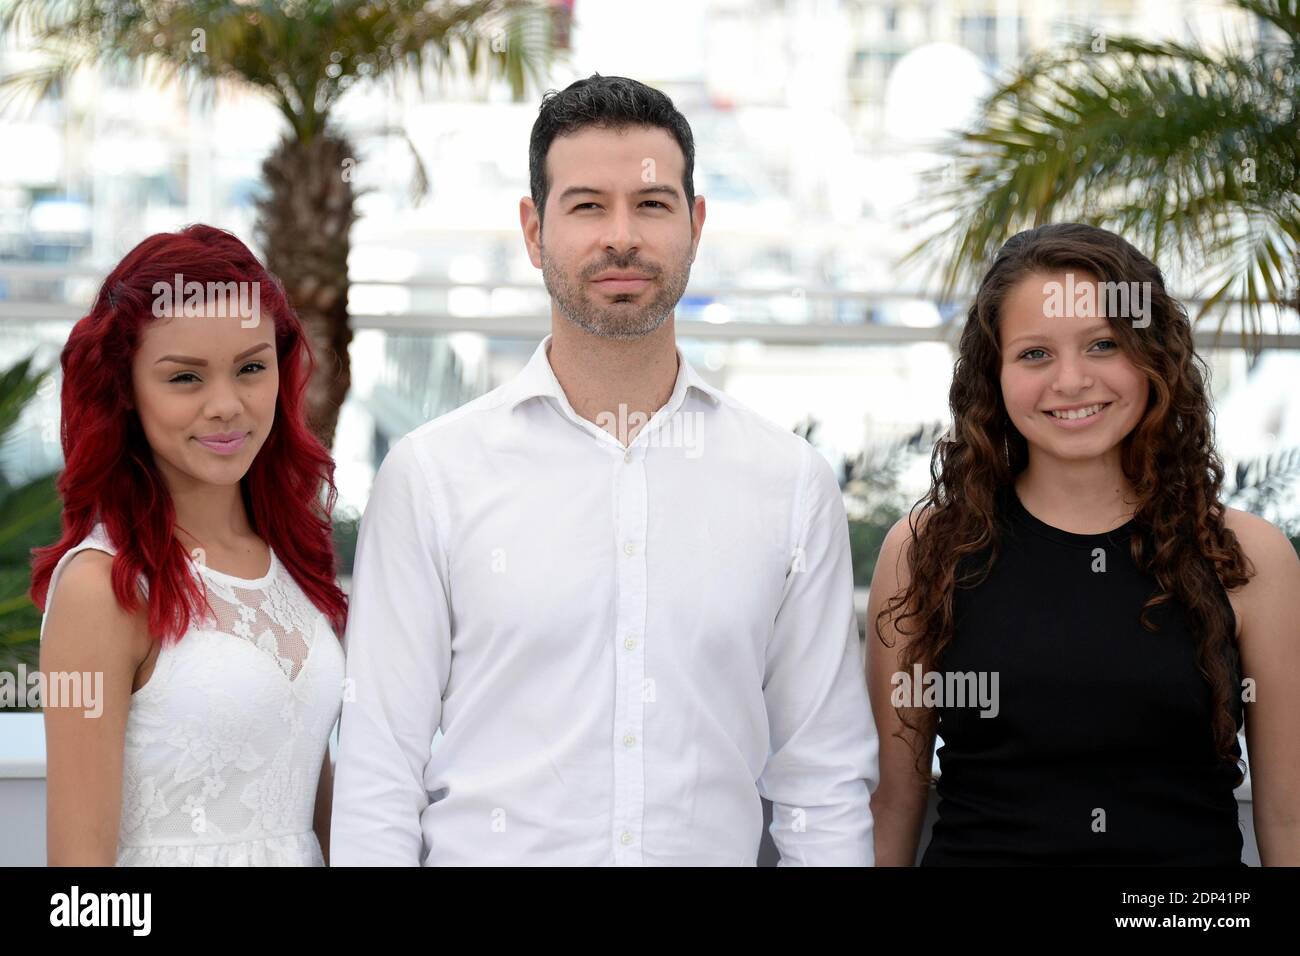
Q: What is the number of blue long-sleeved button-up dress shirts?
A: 0